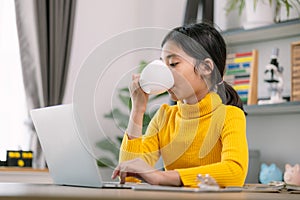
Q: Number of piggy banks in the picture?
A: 2